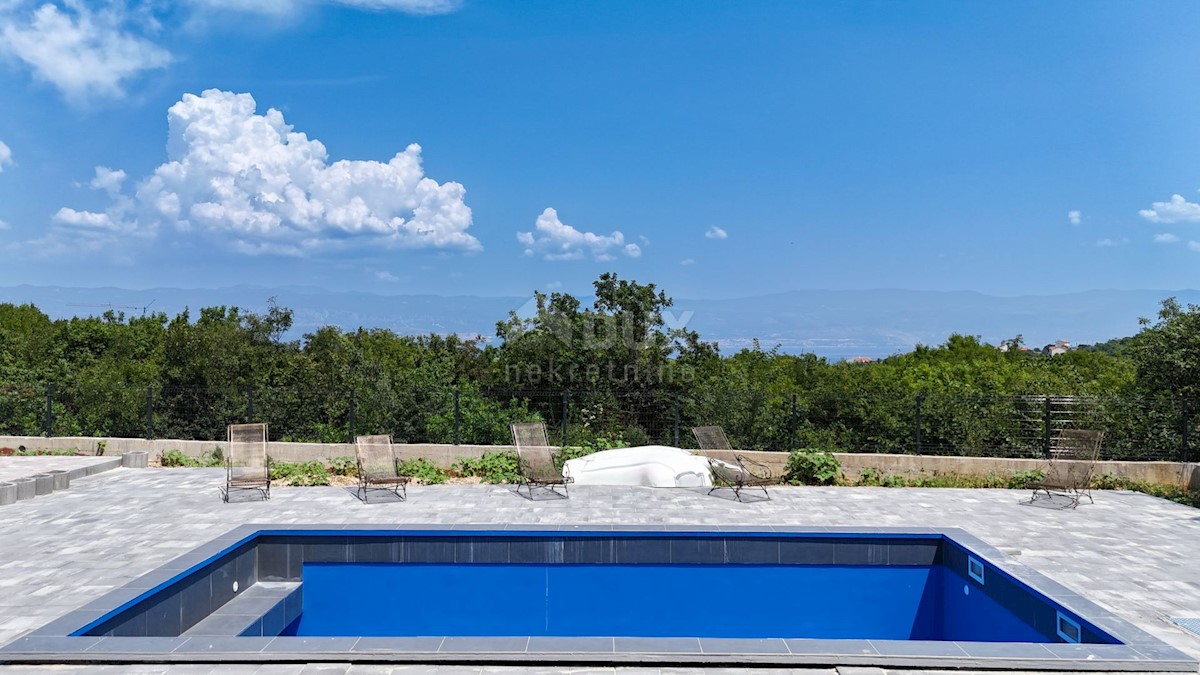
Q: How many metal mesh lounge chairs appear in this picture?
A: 5